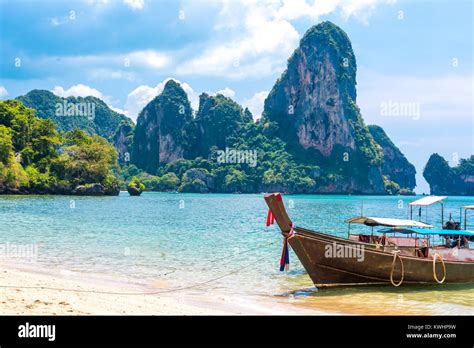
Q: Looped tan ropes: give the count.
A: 2